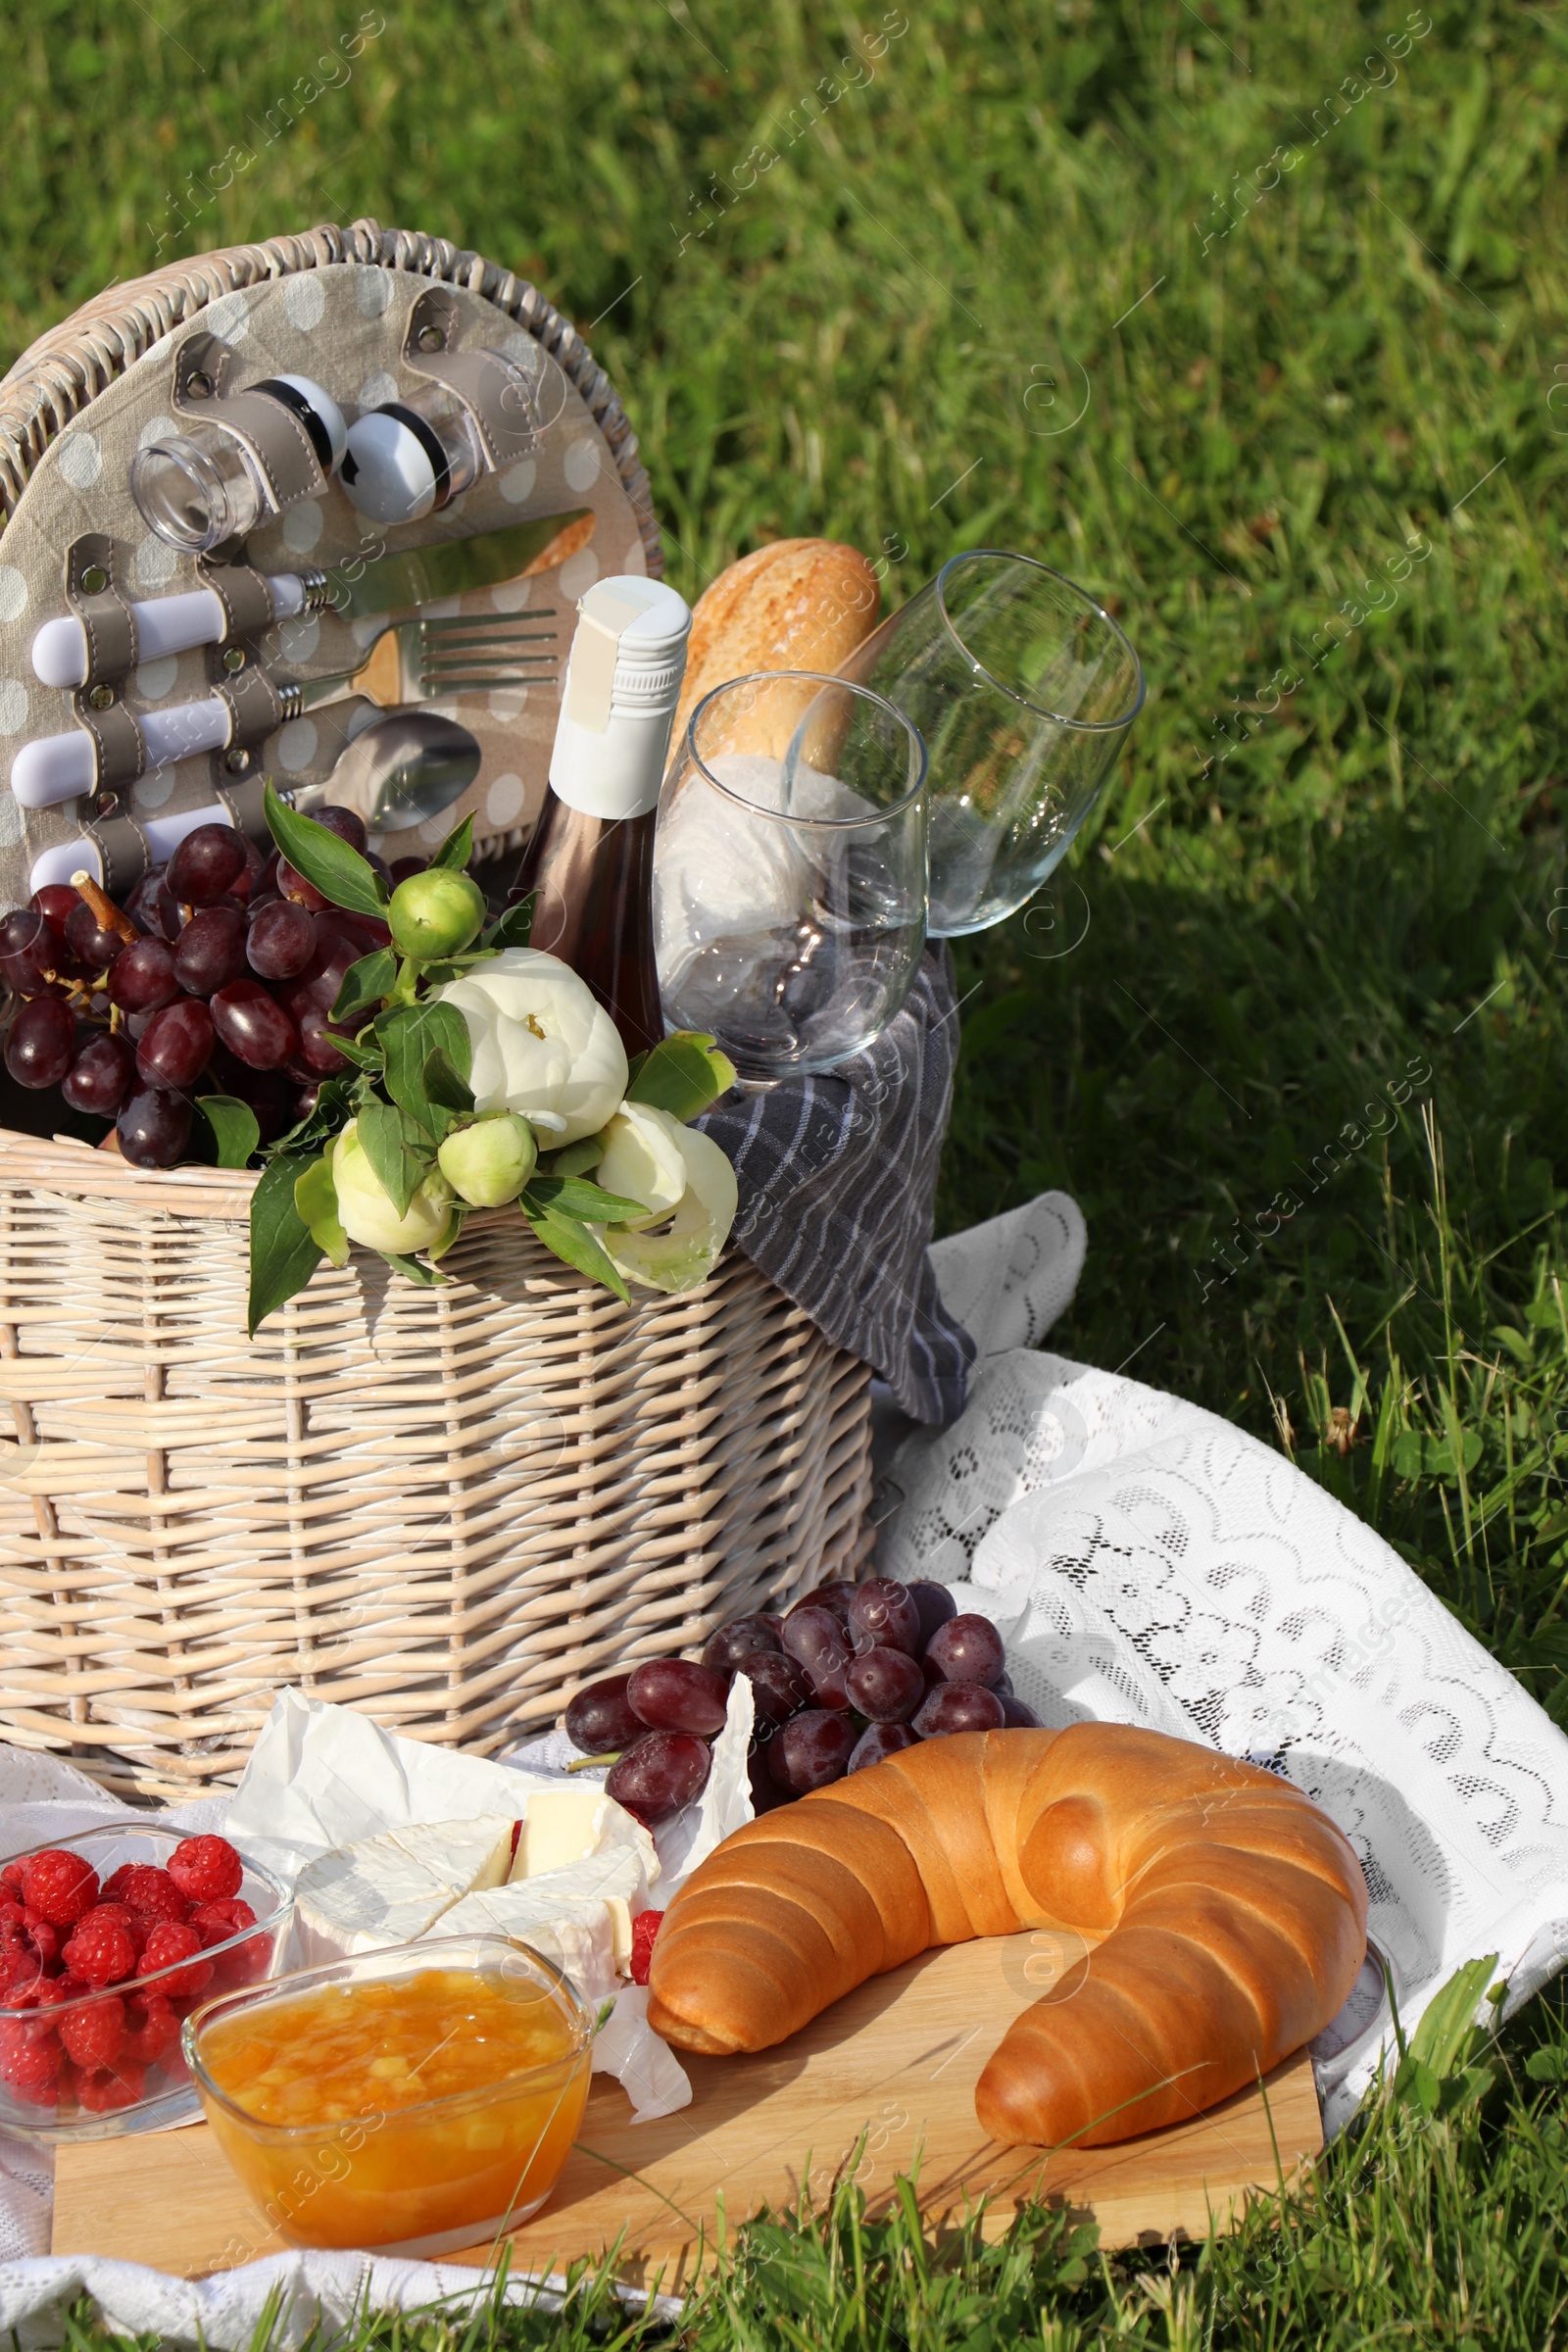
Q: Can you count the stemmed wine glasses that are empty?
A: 2